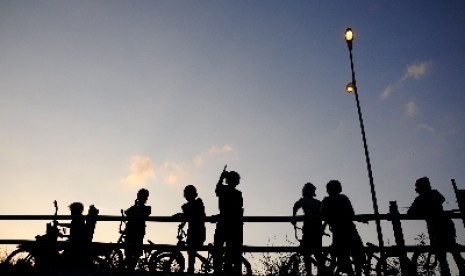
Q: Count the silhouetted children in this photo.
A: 7